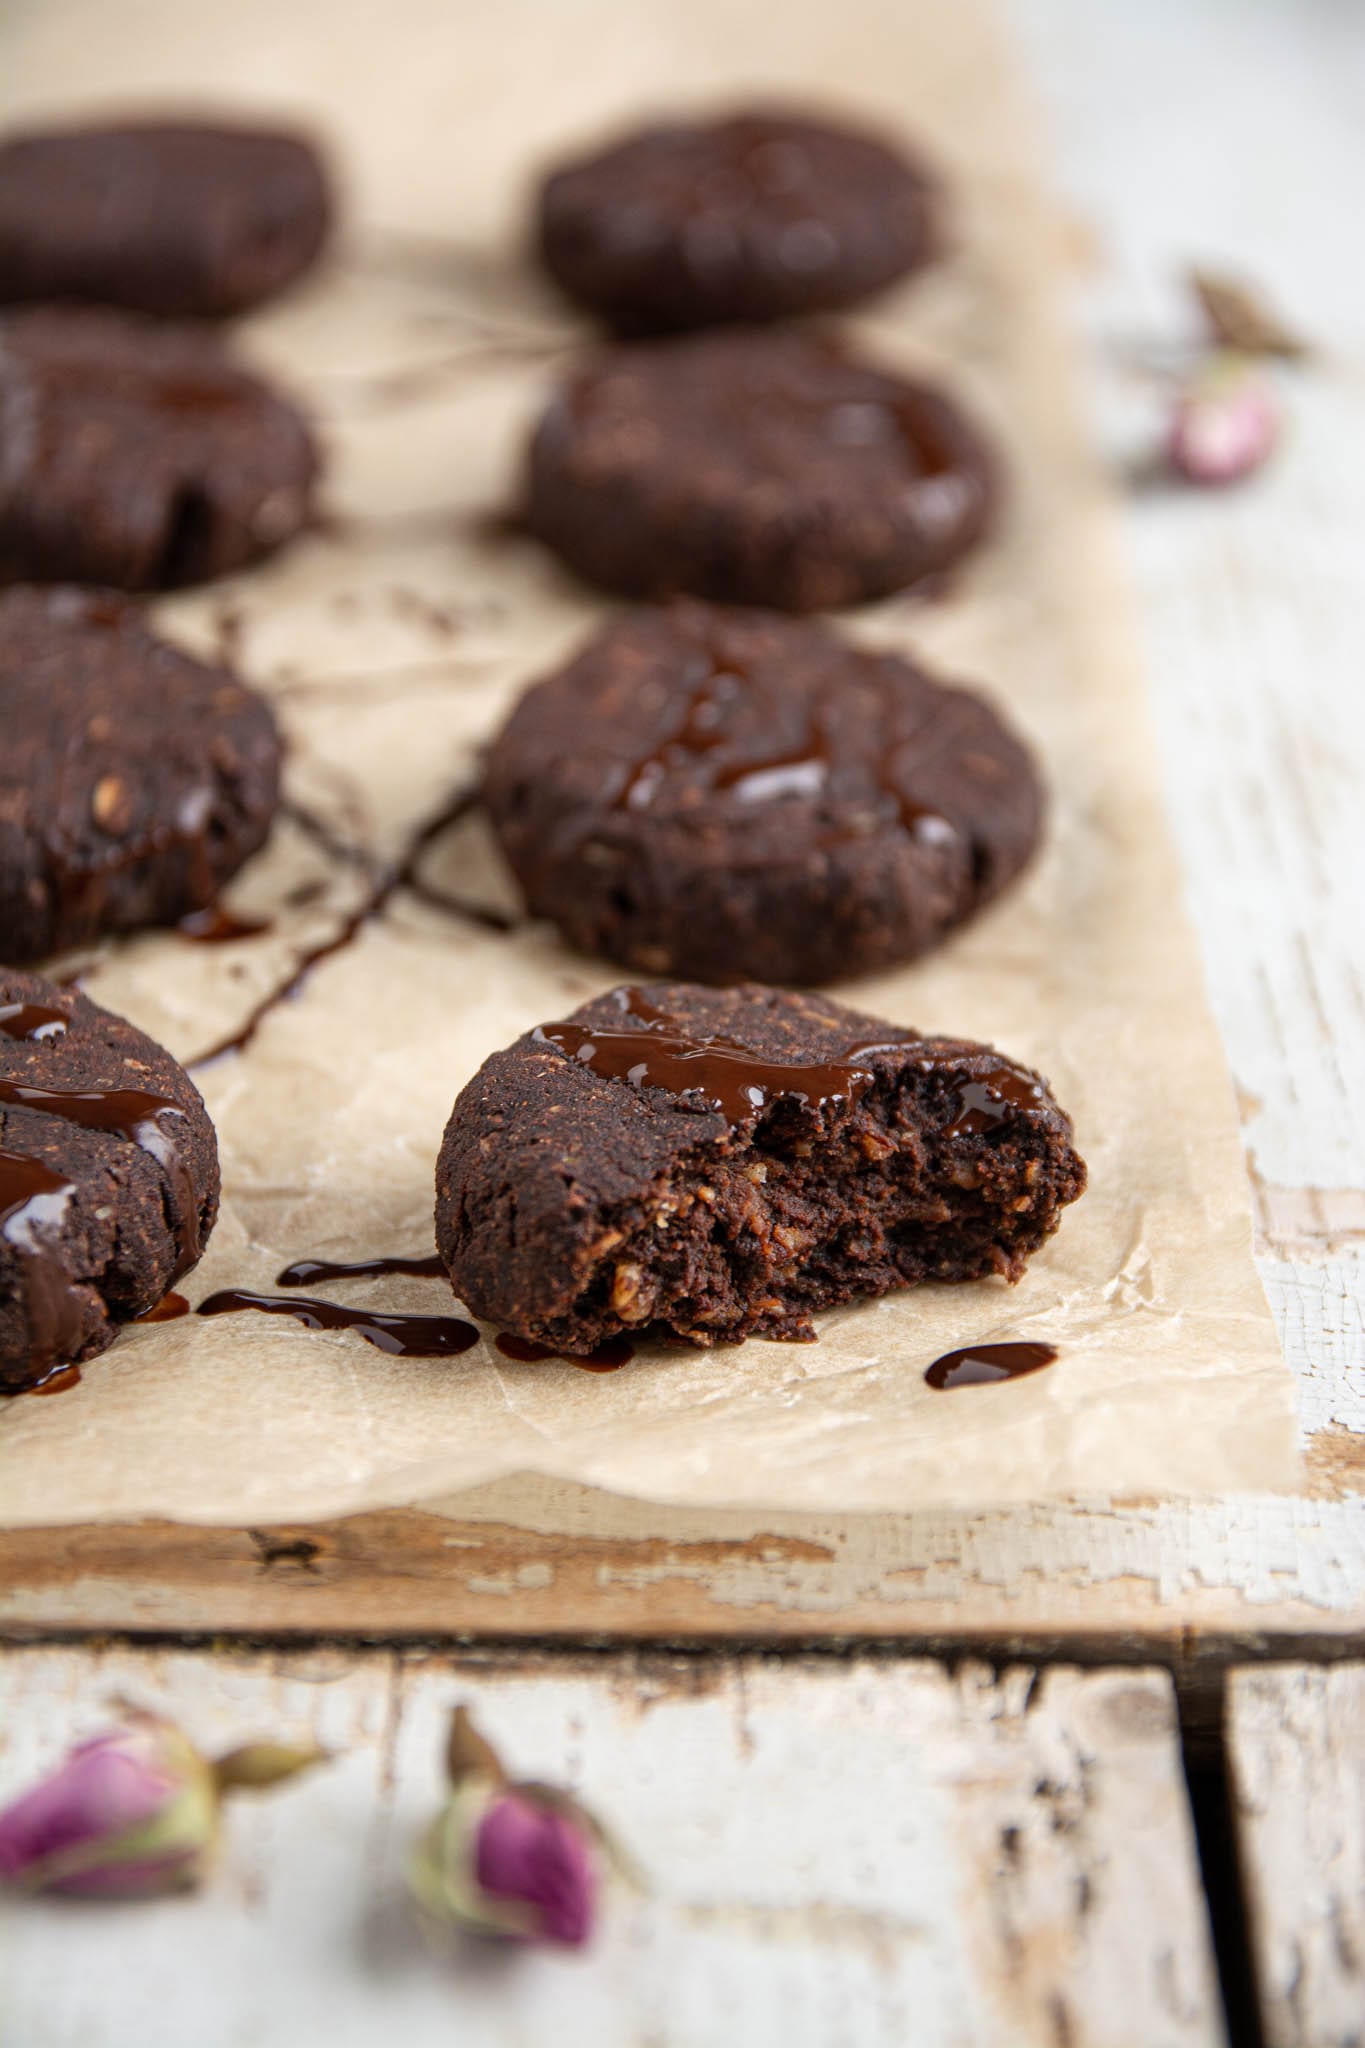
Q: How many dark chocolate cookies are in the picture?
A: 8